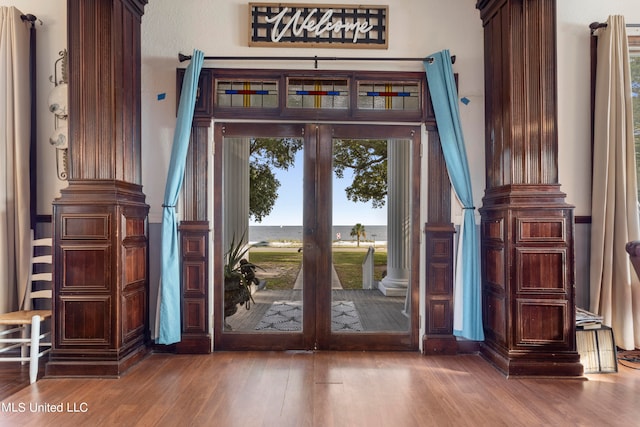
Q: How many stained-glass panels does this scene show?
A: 3